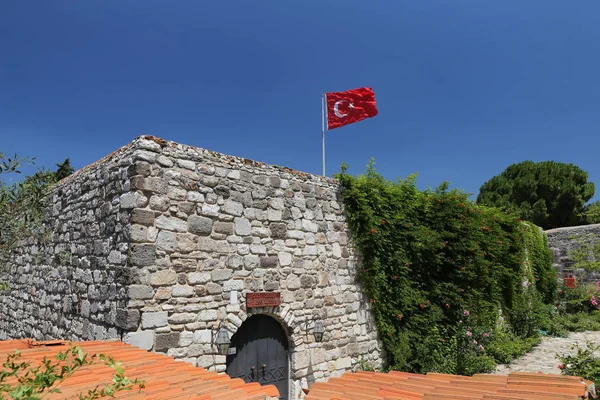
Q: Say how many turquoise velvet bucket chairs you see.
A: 0